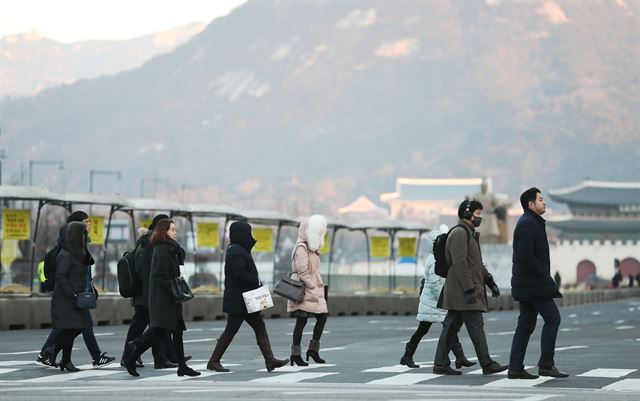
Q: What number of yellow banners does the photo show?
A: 8